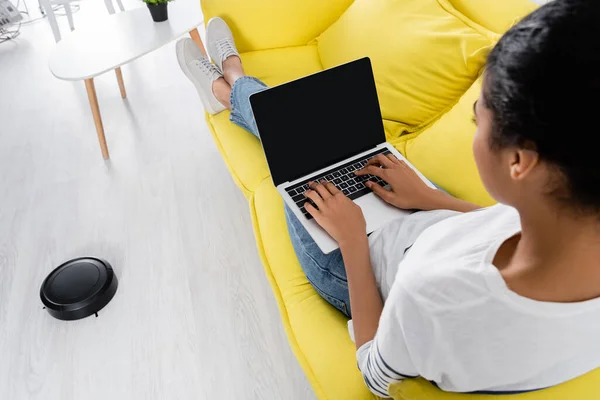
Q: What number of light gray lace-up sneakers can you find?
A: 2